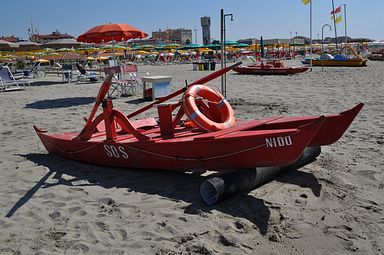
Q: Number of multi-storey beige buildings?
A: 1